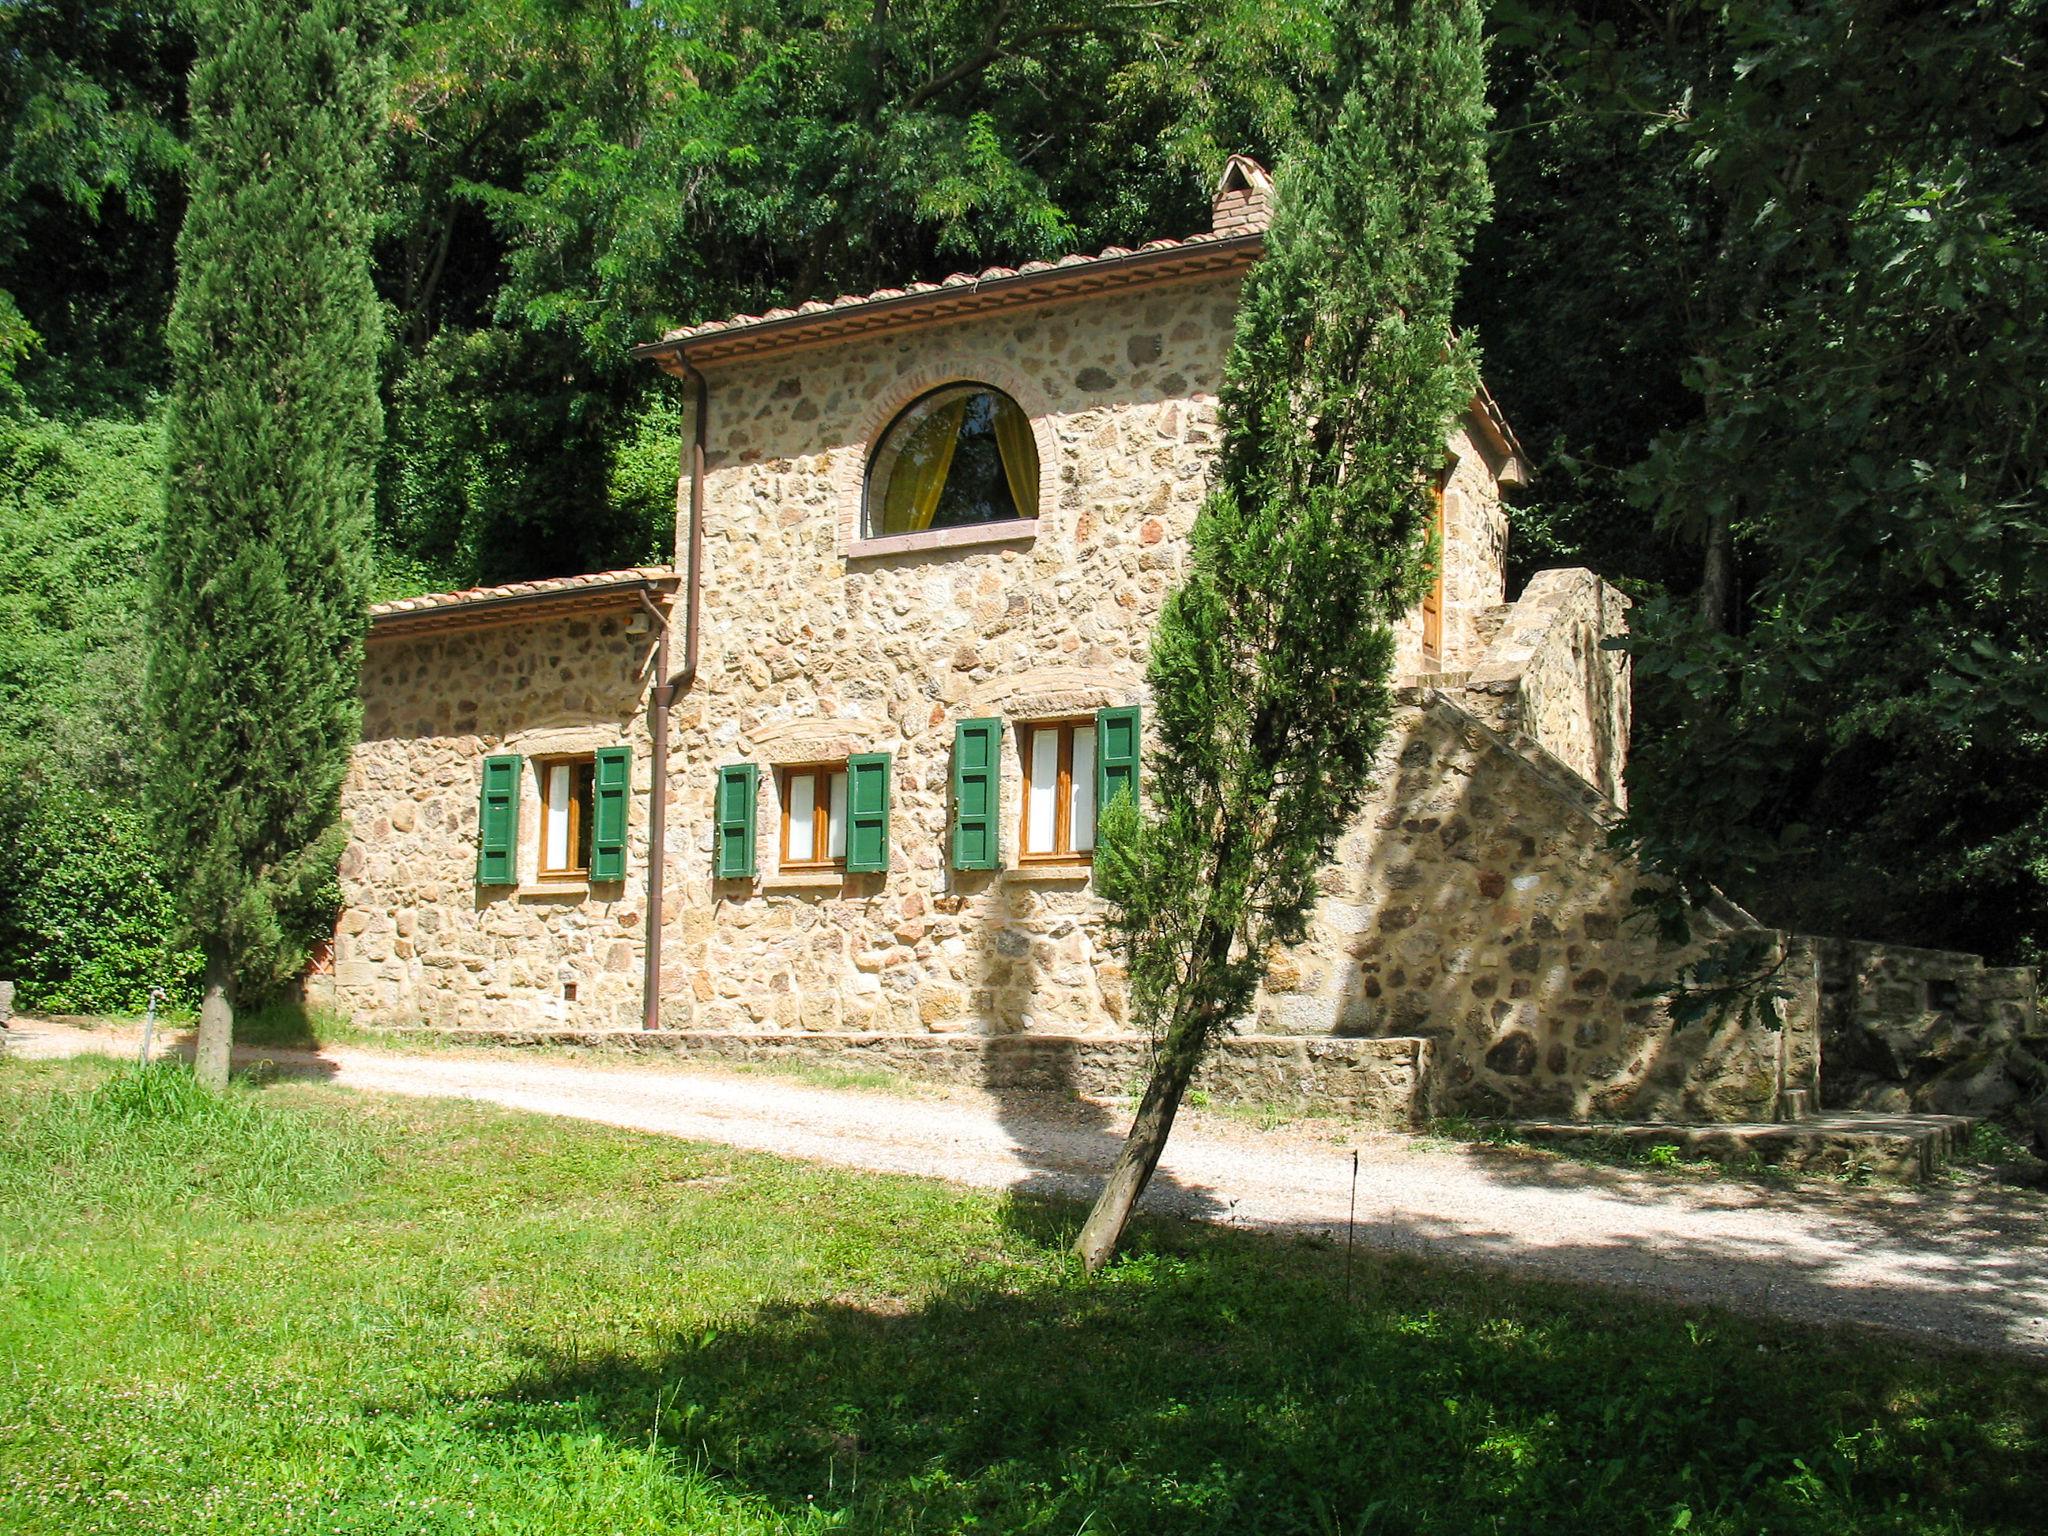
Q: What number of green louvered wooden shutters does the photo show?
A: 6